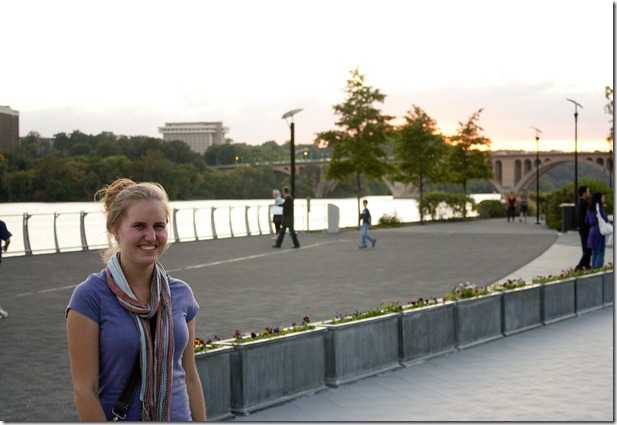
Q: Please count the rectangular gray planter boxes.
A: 9